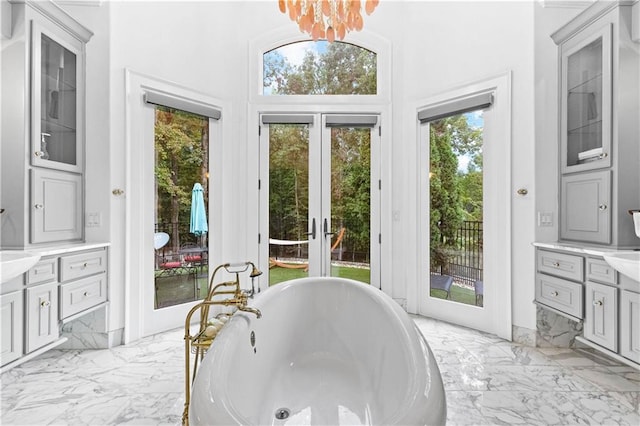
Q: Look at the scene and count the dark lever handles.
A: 2